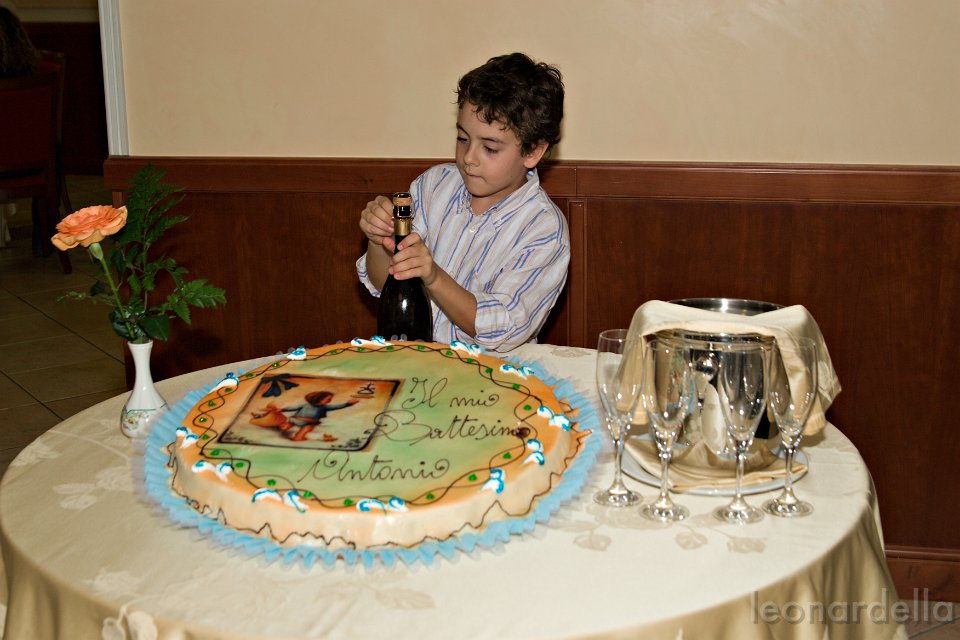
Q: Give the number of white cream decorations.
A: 12